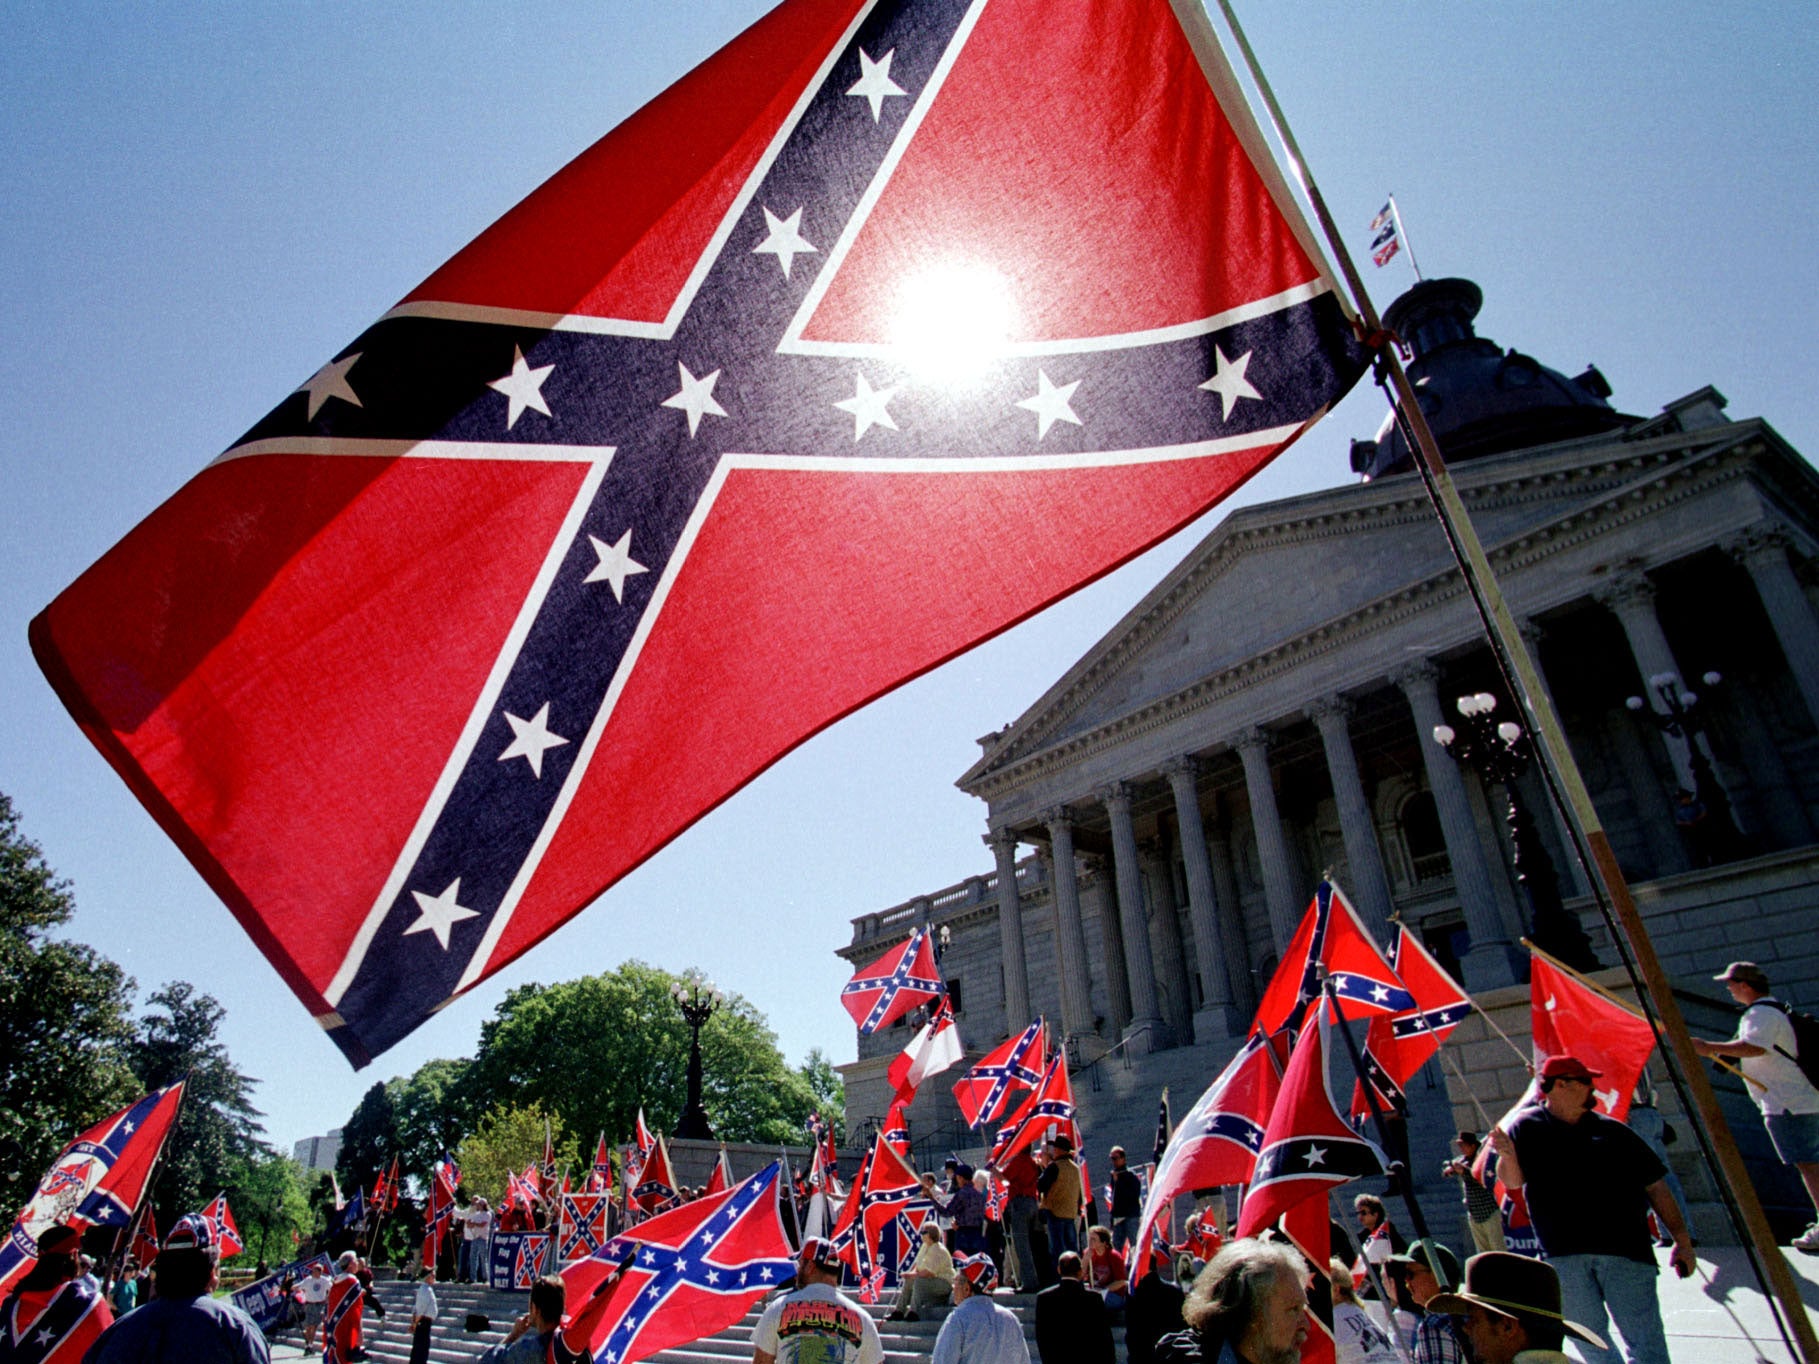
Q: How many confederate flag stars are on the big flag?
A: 11